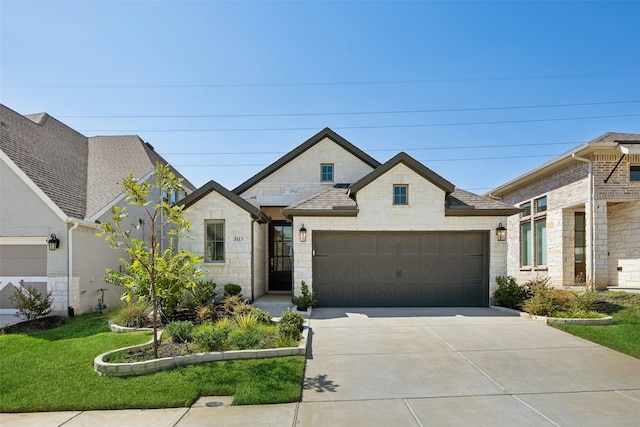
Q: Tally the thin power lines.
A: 5